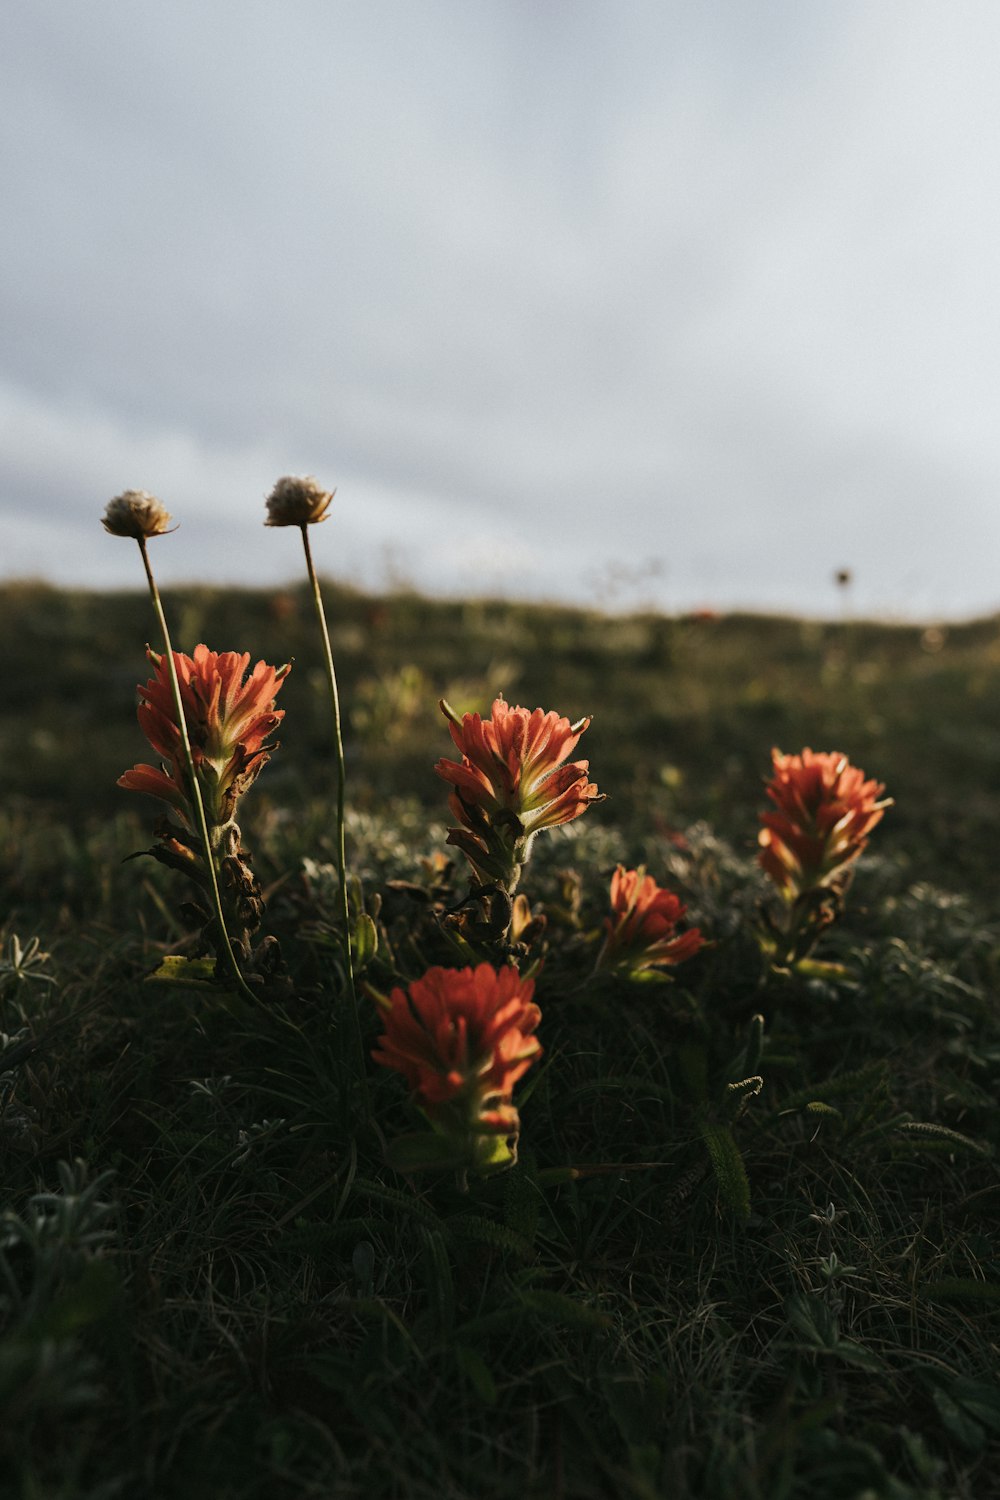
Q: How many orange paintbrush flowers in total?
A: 5